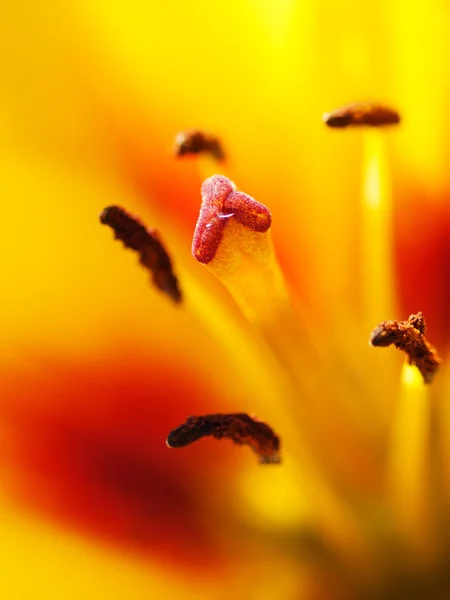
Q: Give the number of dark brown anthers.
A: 5